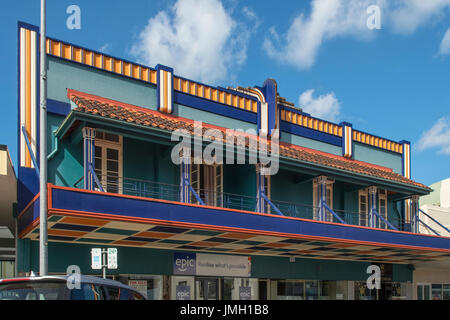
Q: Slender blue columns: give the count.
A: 6